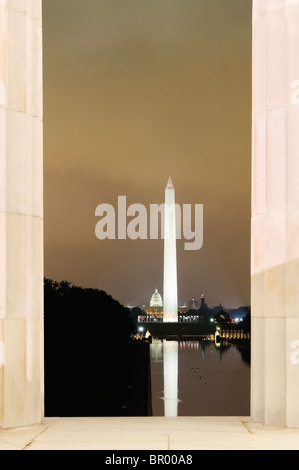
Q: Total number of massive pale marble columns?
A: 2